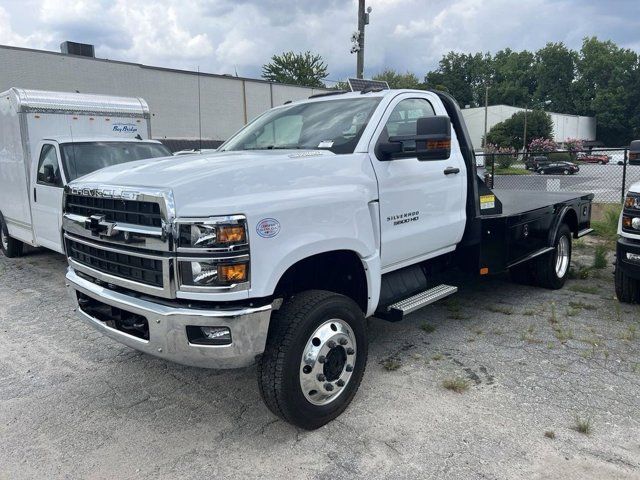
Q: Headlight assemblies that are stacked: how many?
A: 2